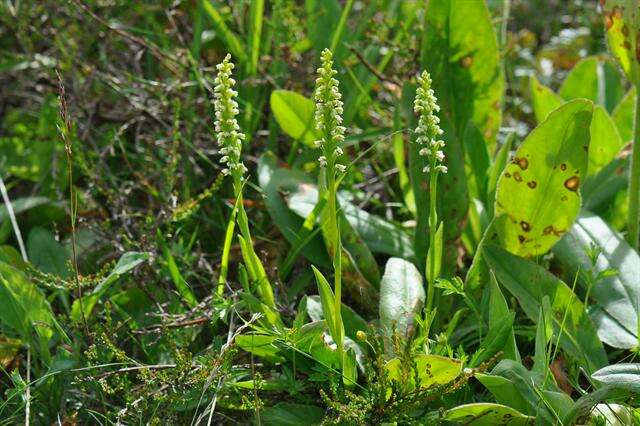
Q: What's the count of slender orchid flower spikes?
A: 3